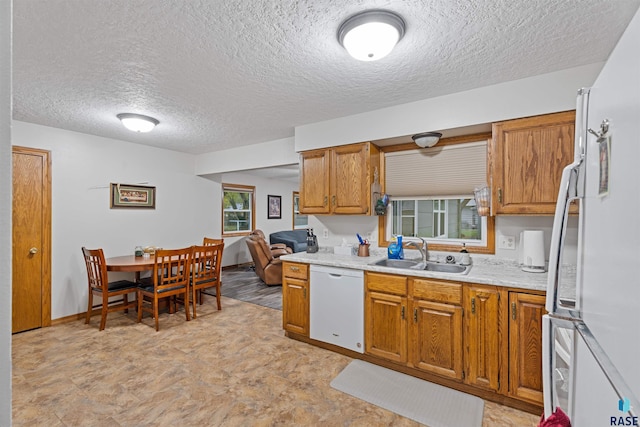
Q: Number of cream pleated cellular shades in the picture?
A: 1